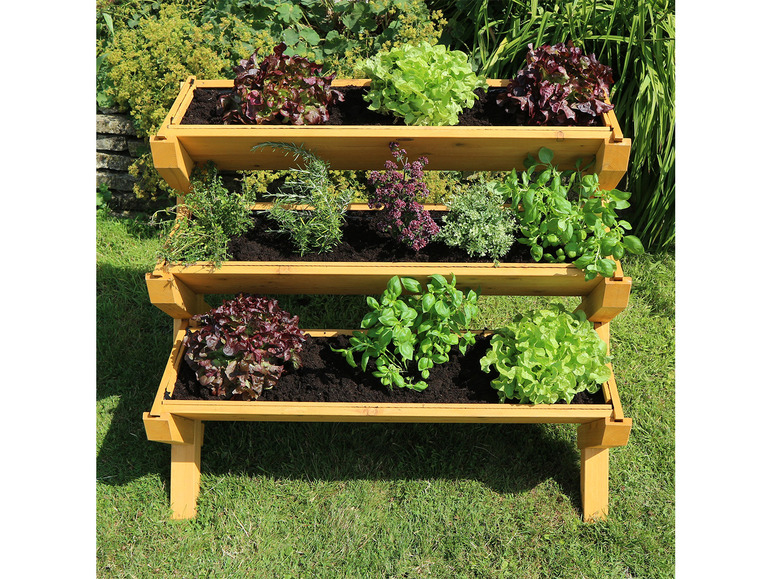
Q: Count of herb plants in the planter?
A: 6